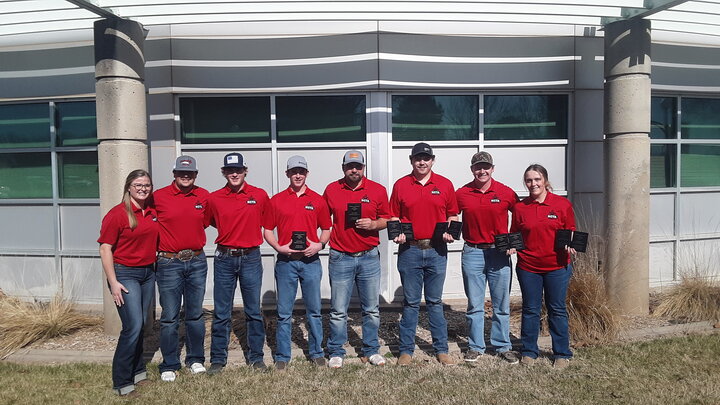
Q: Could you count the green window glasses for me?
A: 12